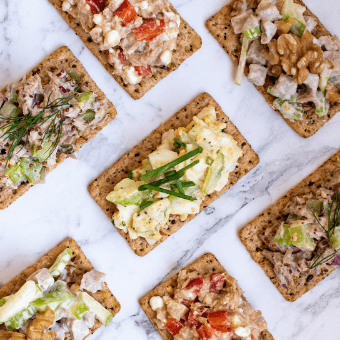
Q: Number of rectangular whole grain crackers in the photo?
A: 7